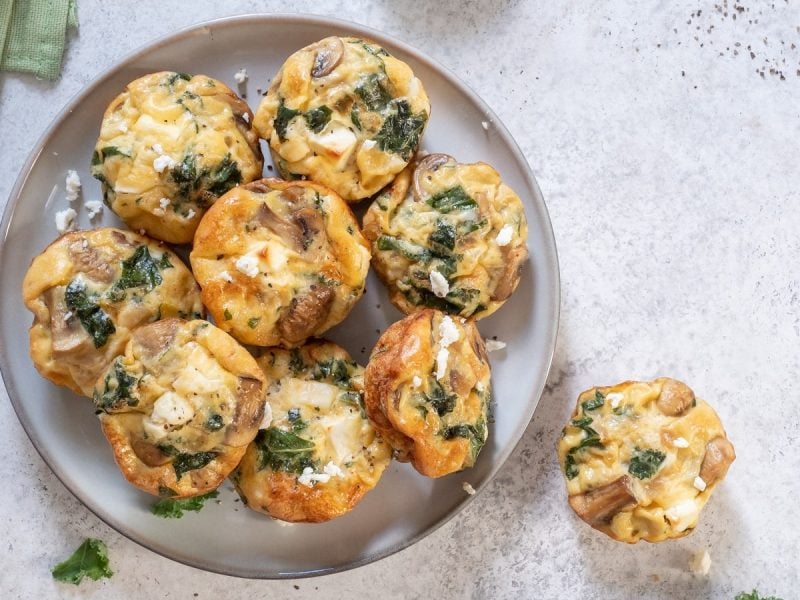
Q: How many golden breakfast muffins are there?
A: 9